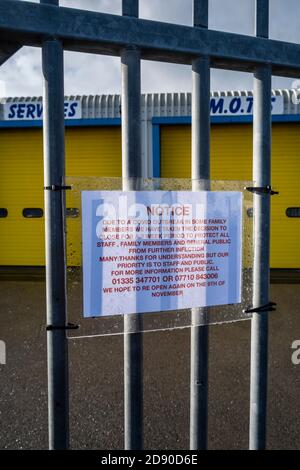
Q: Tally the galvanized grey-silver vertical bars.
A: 4